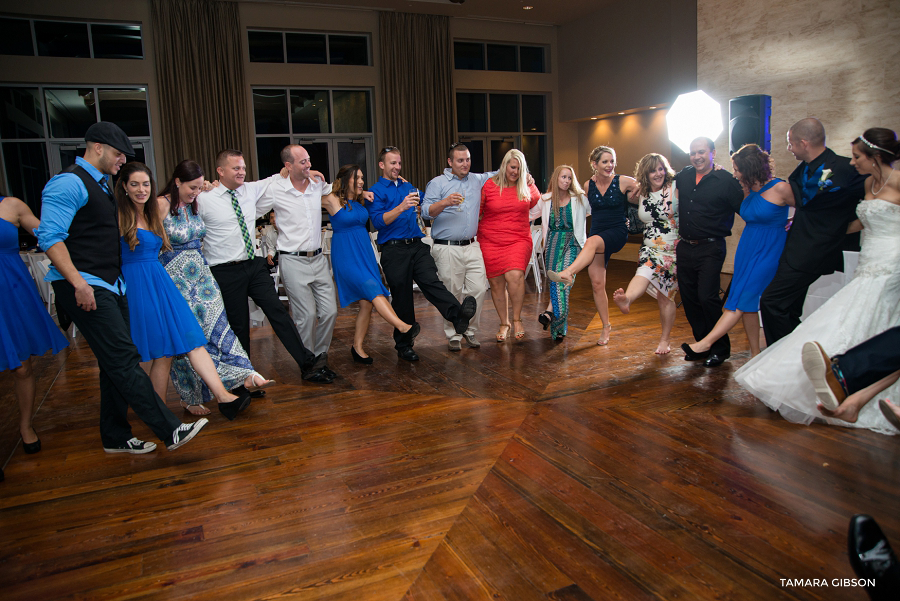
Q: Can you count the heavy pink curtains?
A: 0